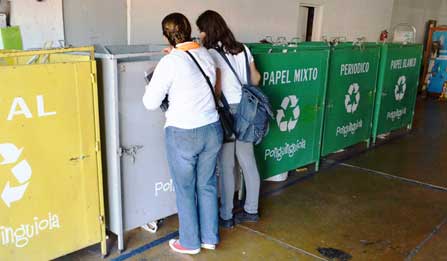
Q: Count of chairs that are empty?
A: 0